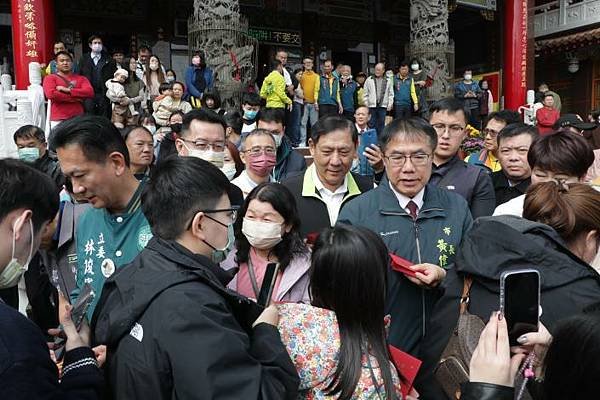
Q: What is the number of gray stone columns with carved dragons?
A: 2